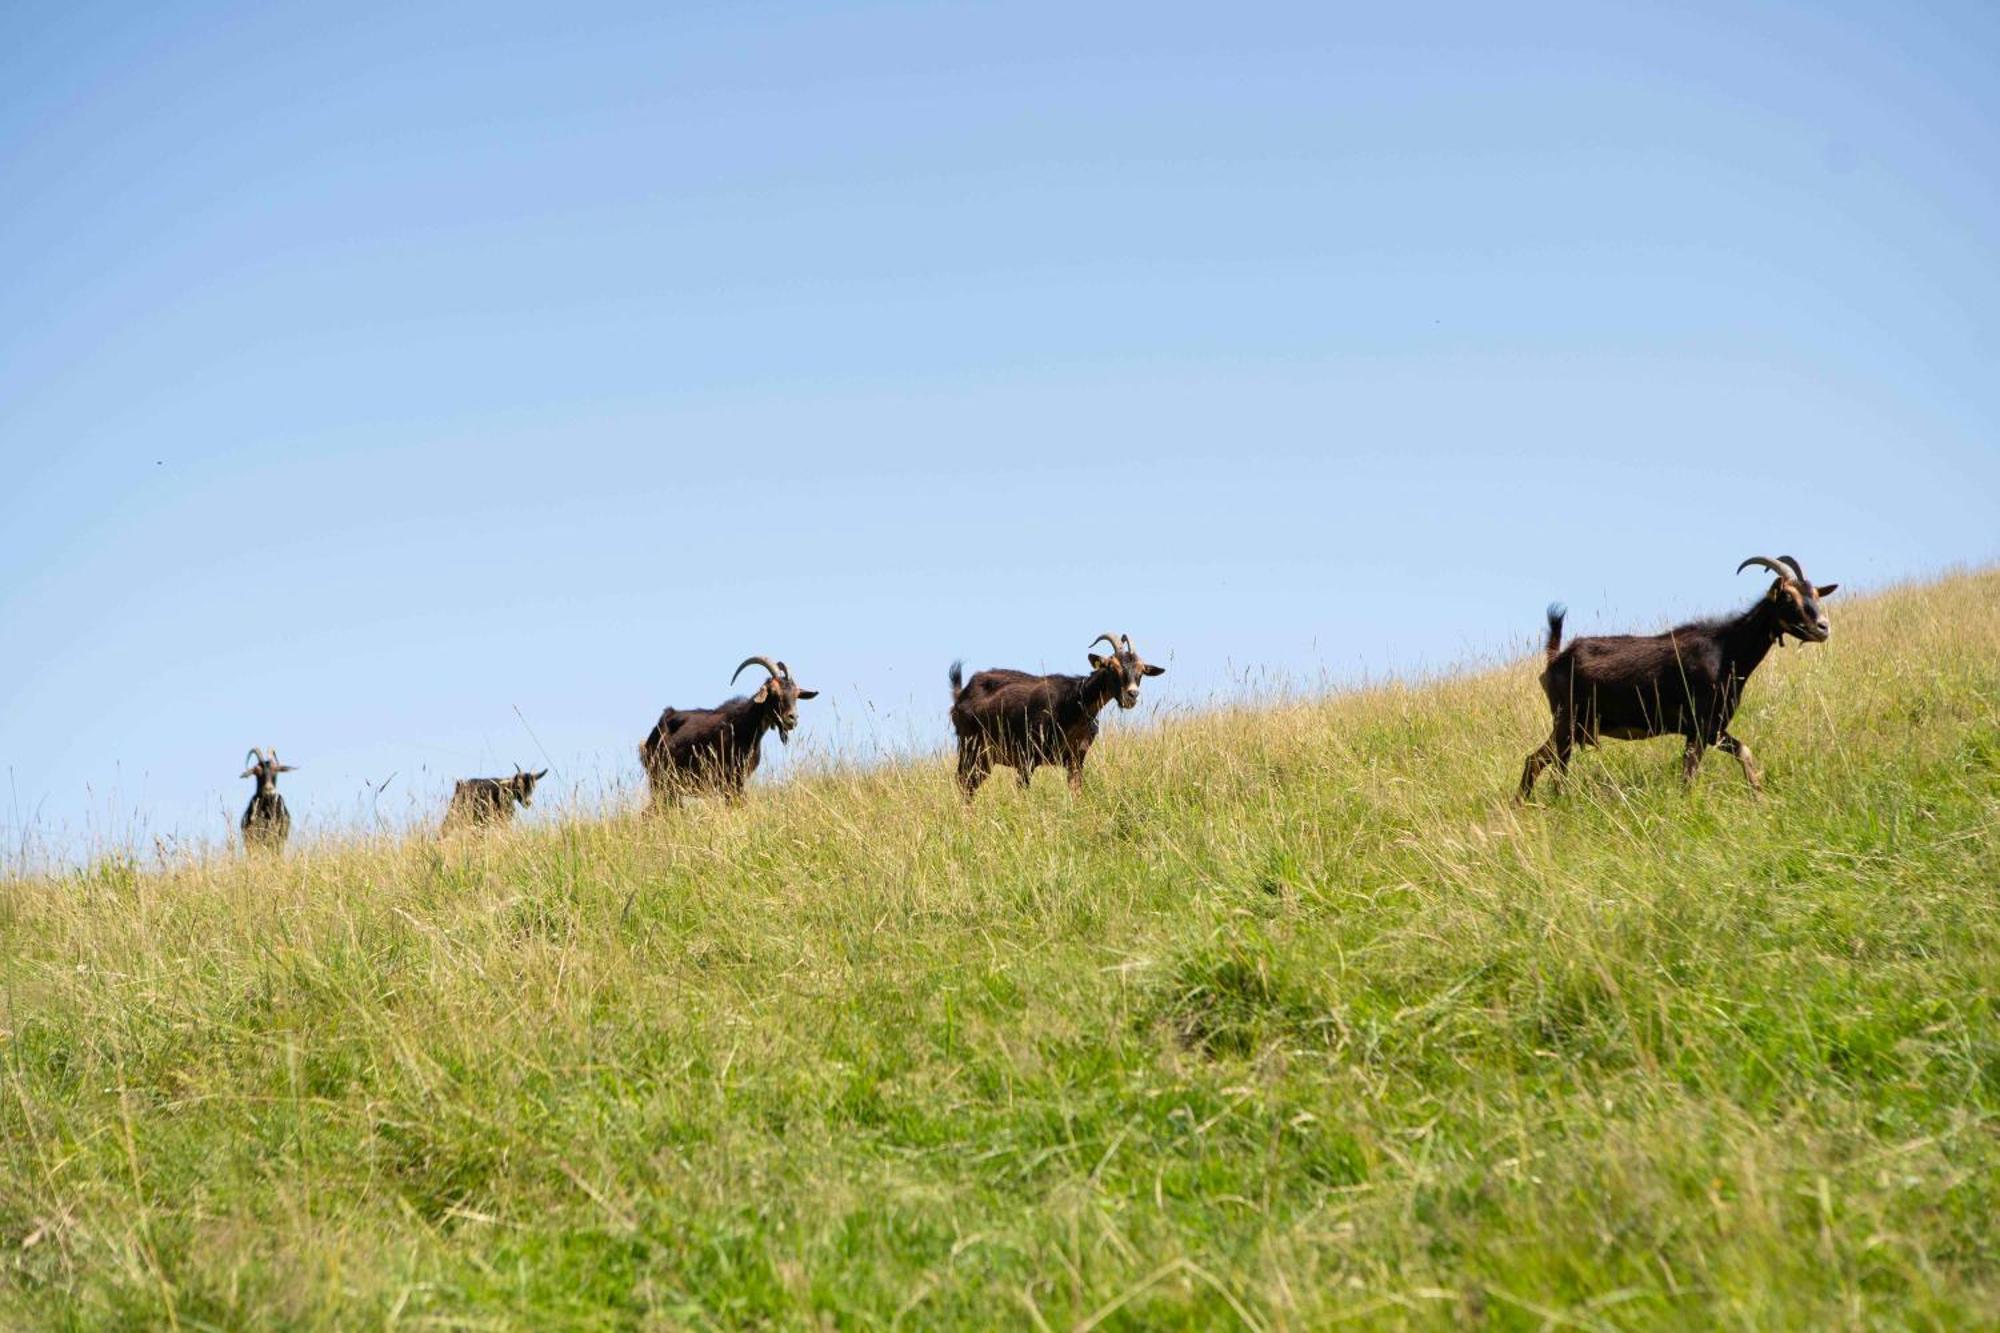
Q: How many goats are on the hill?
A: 5